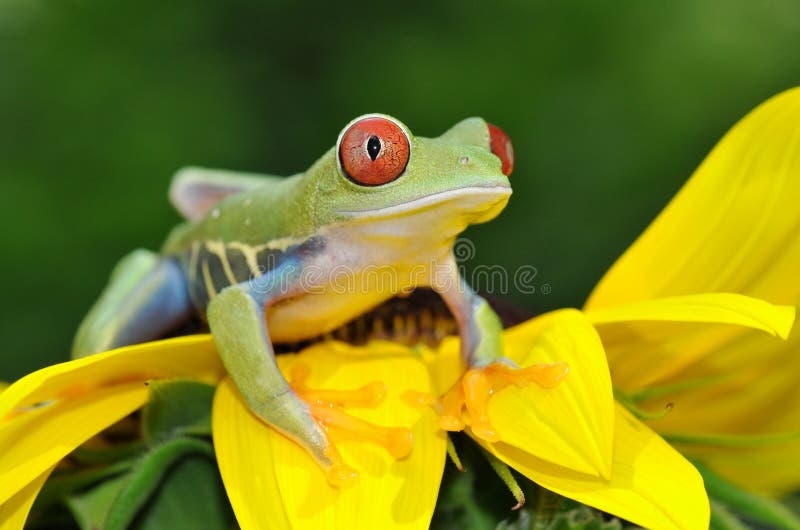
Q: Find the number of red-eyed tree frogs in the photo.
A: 1